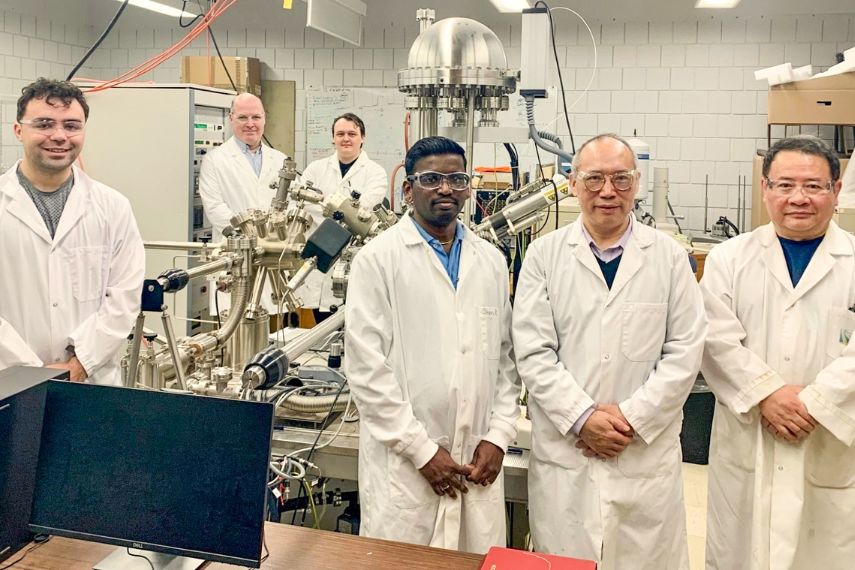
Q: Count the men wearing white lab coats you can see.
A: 6